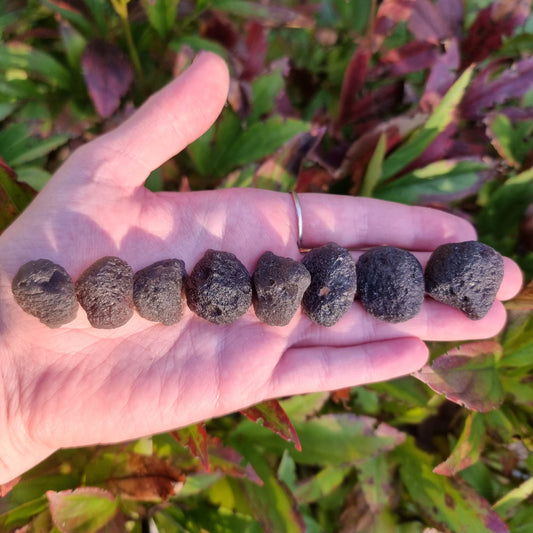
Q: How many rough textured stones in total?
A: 8